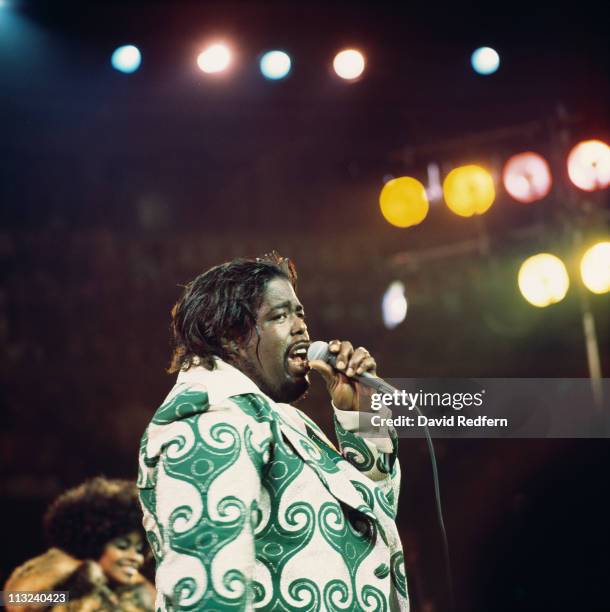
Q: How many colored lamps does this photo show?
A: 11